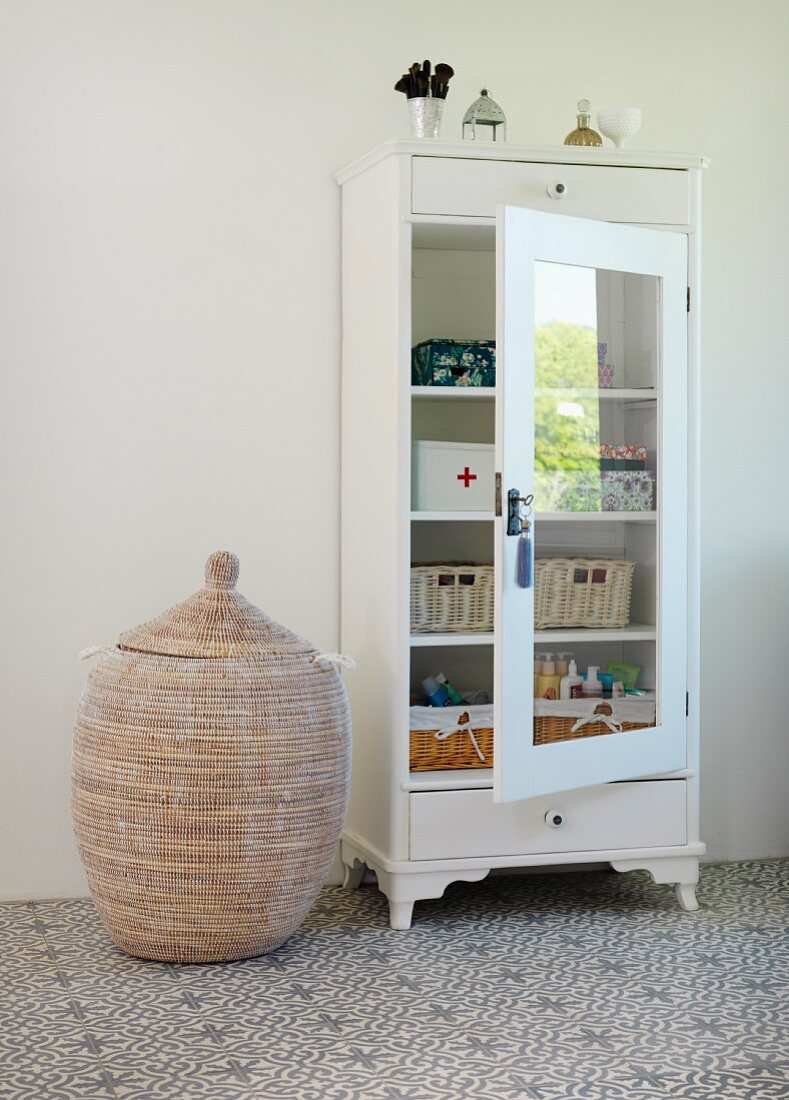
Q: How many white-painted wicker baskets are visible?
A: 2